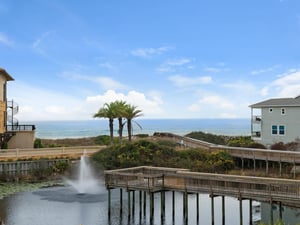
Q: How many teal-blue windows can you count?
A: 2